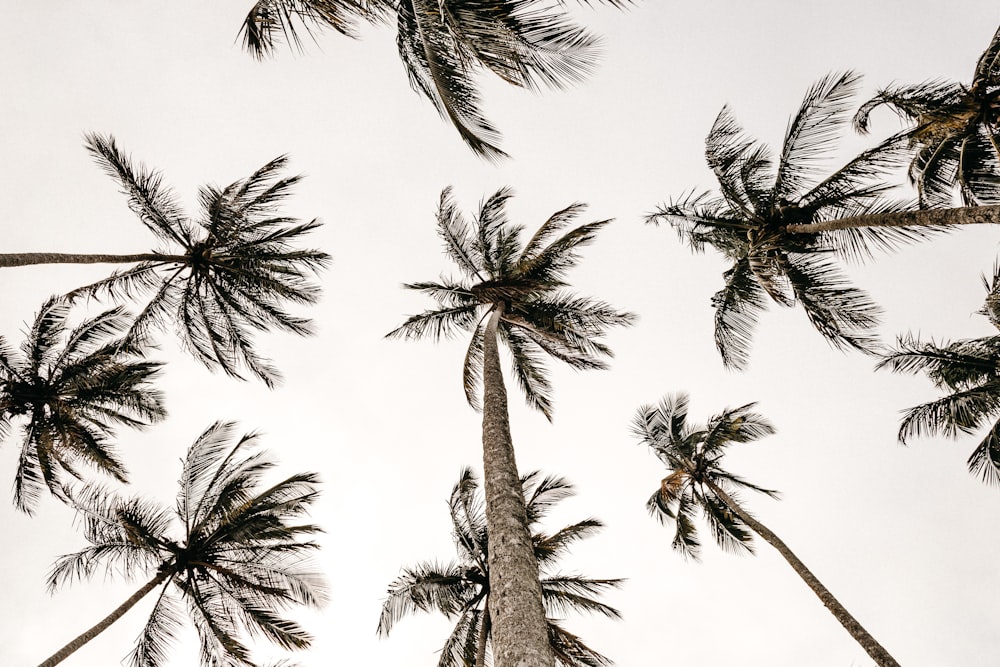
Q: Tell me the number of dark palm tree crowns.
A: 10